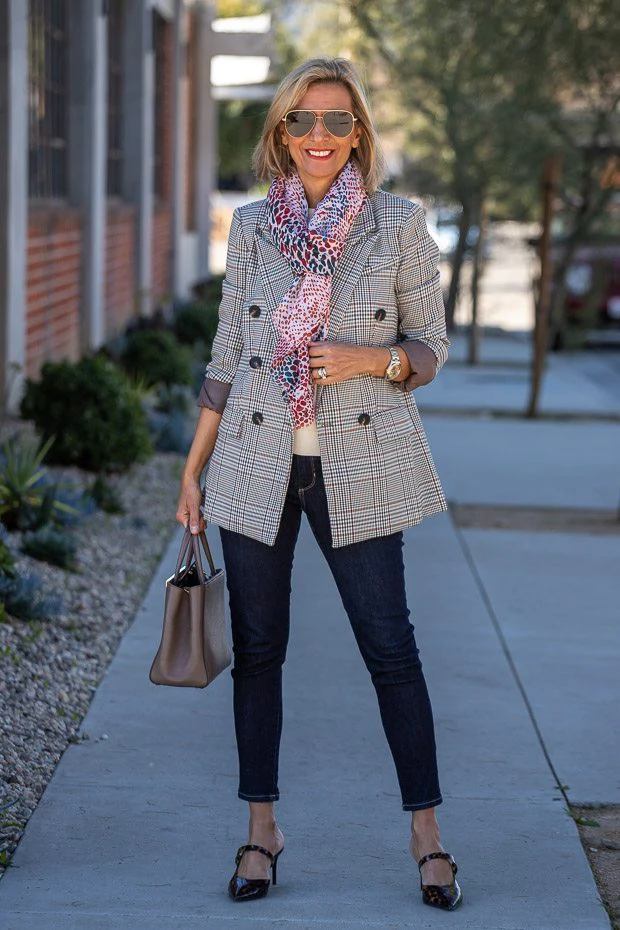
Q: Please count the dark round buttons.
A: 5